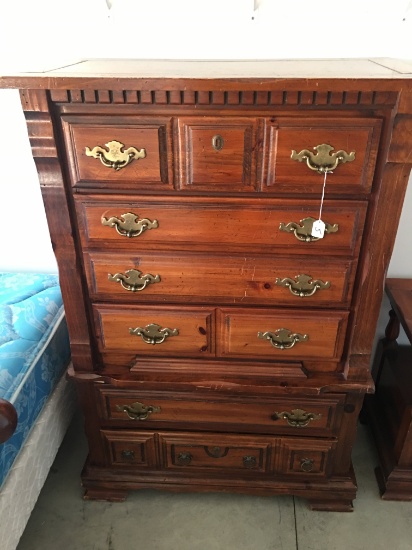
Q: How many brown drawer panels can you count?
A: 11